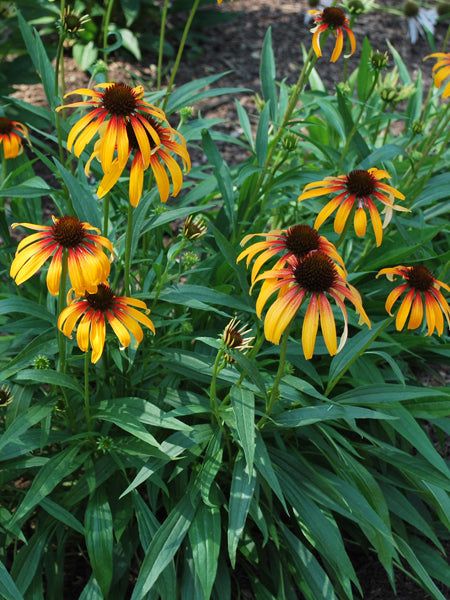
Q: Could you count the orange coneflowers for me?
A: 11